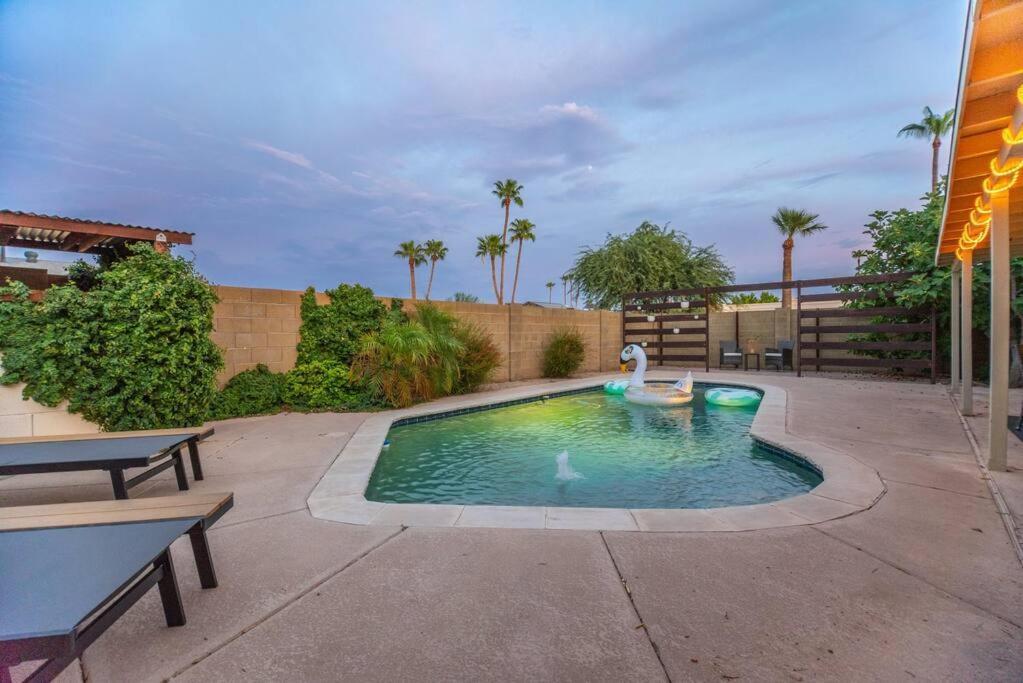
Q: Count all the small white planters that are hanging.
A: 6